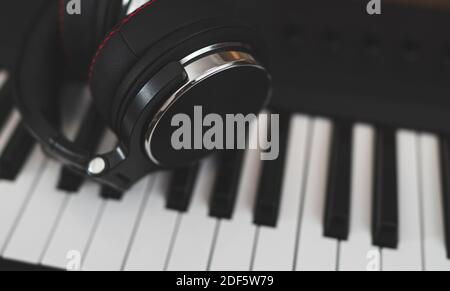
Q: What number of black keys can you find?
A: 10